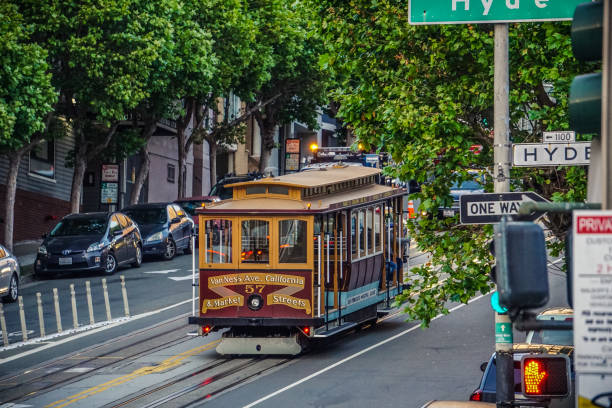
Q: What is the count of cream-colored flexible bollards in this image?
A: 8